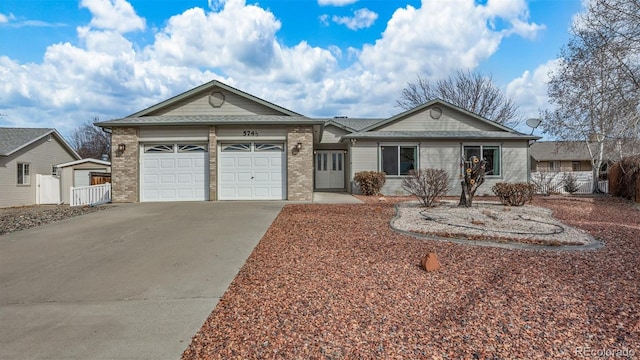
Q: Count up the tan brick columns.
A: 3